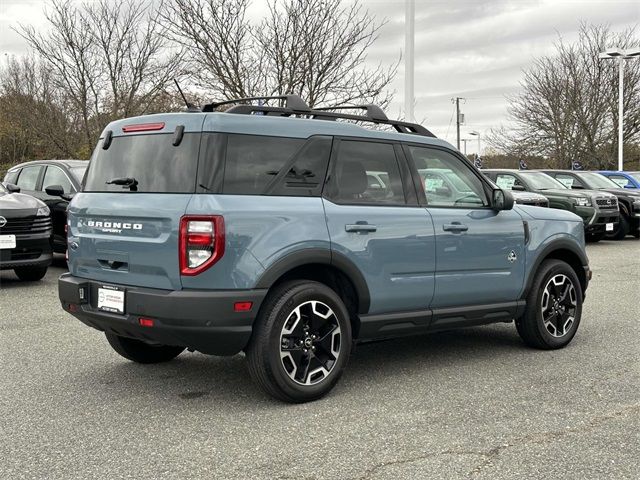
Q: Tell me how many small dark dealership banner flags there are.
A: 3